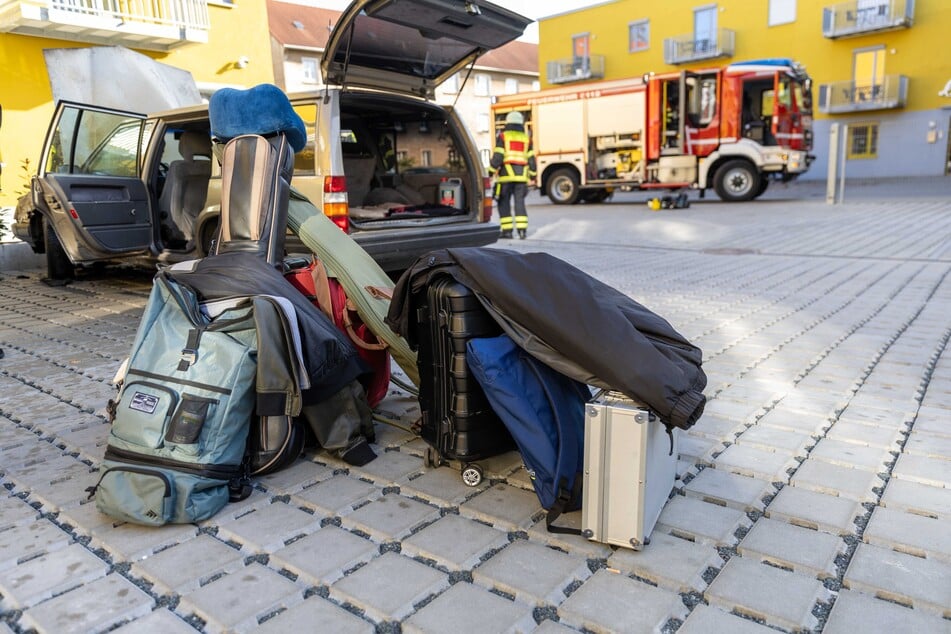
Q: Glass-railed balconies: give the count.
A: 4